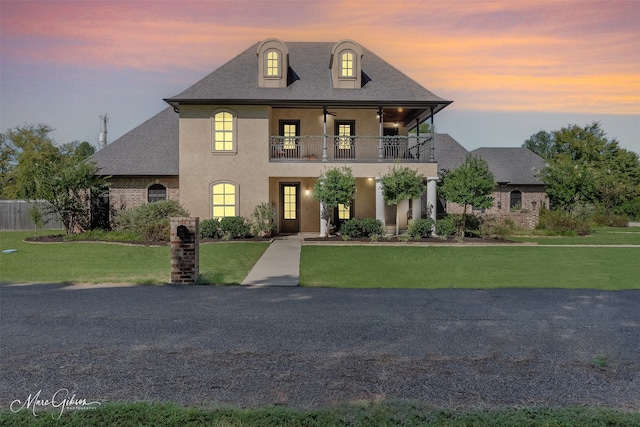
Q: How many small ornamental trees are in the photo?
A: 3